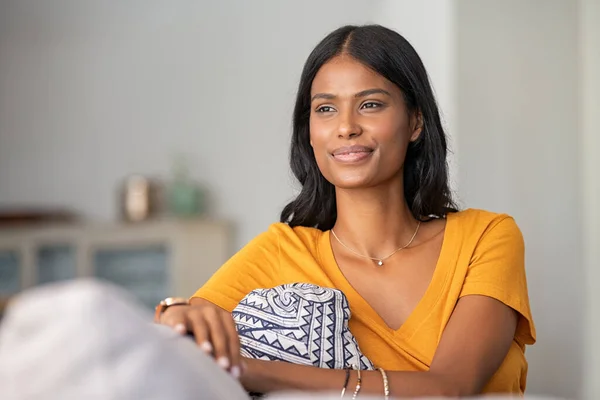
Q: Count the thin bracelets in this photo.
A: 3